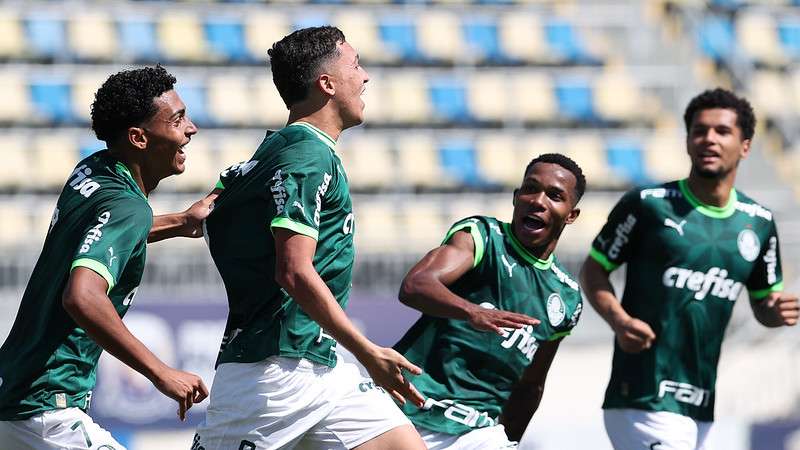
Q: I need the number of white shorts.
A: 4